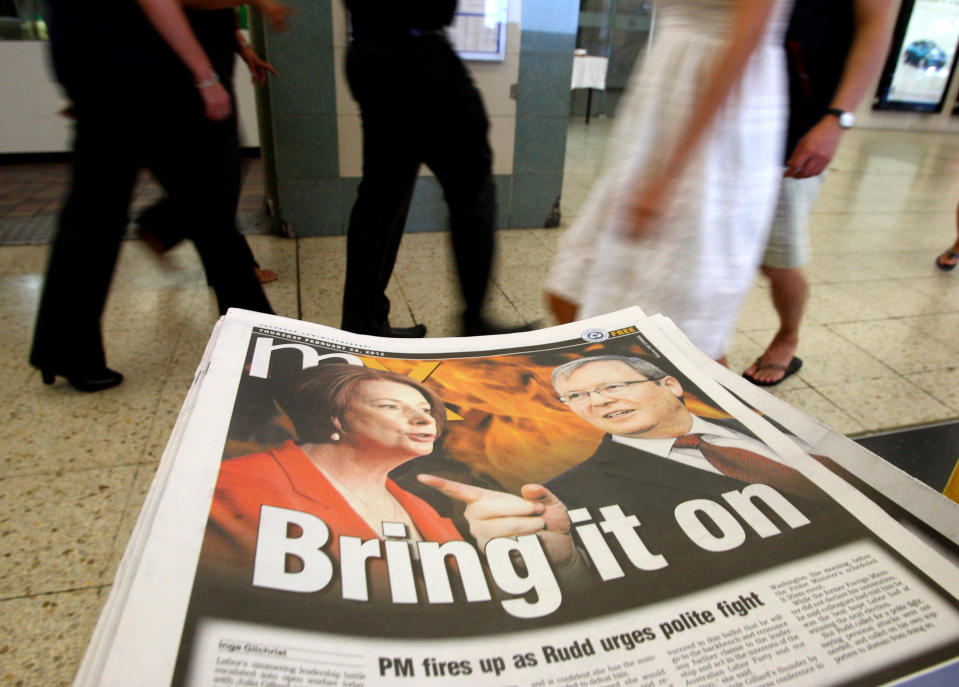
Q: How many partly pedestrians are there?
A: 6